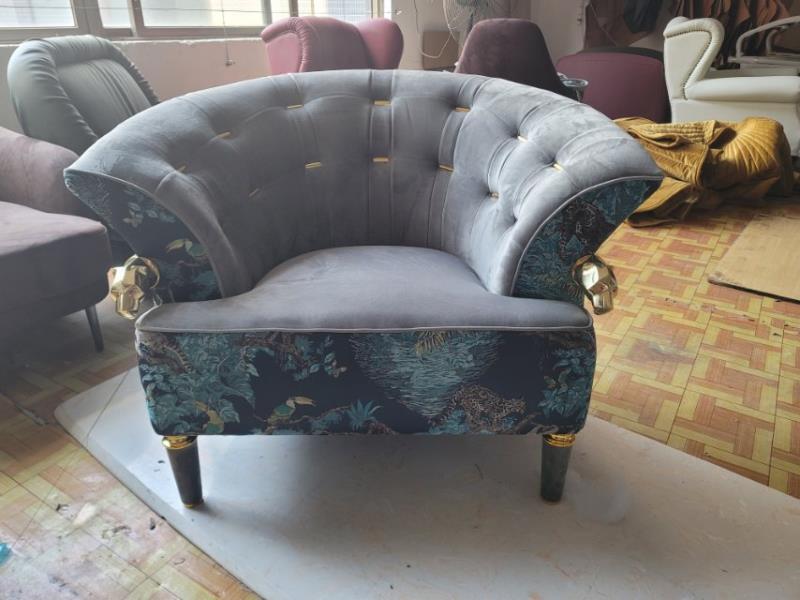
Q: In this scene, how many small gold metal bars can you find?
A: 12